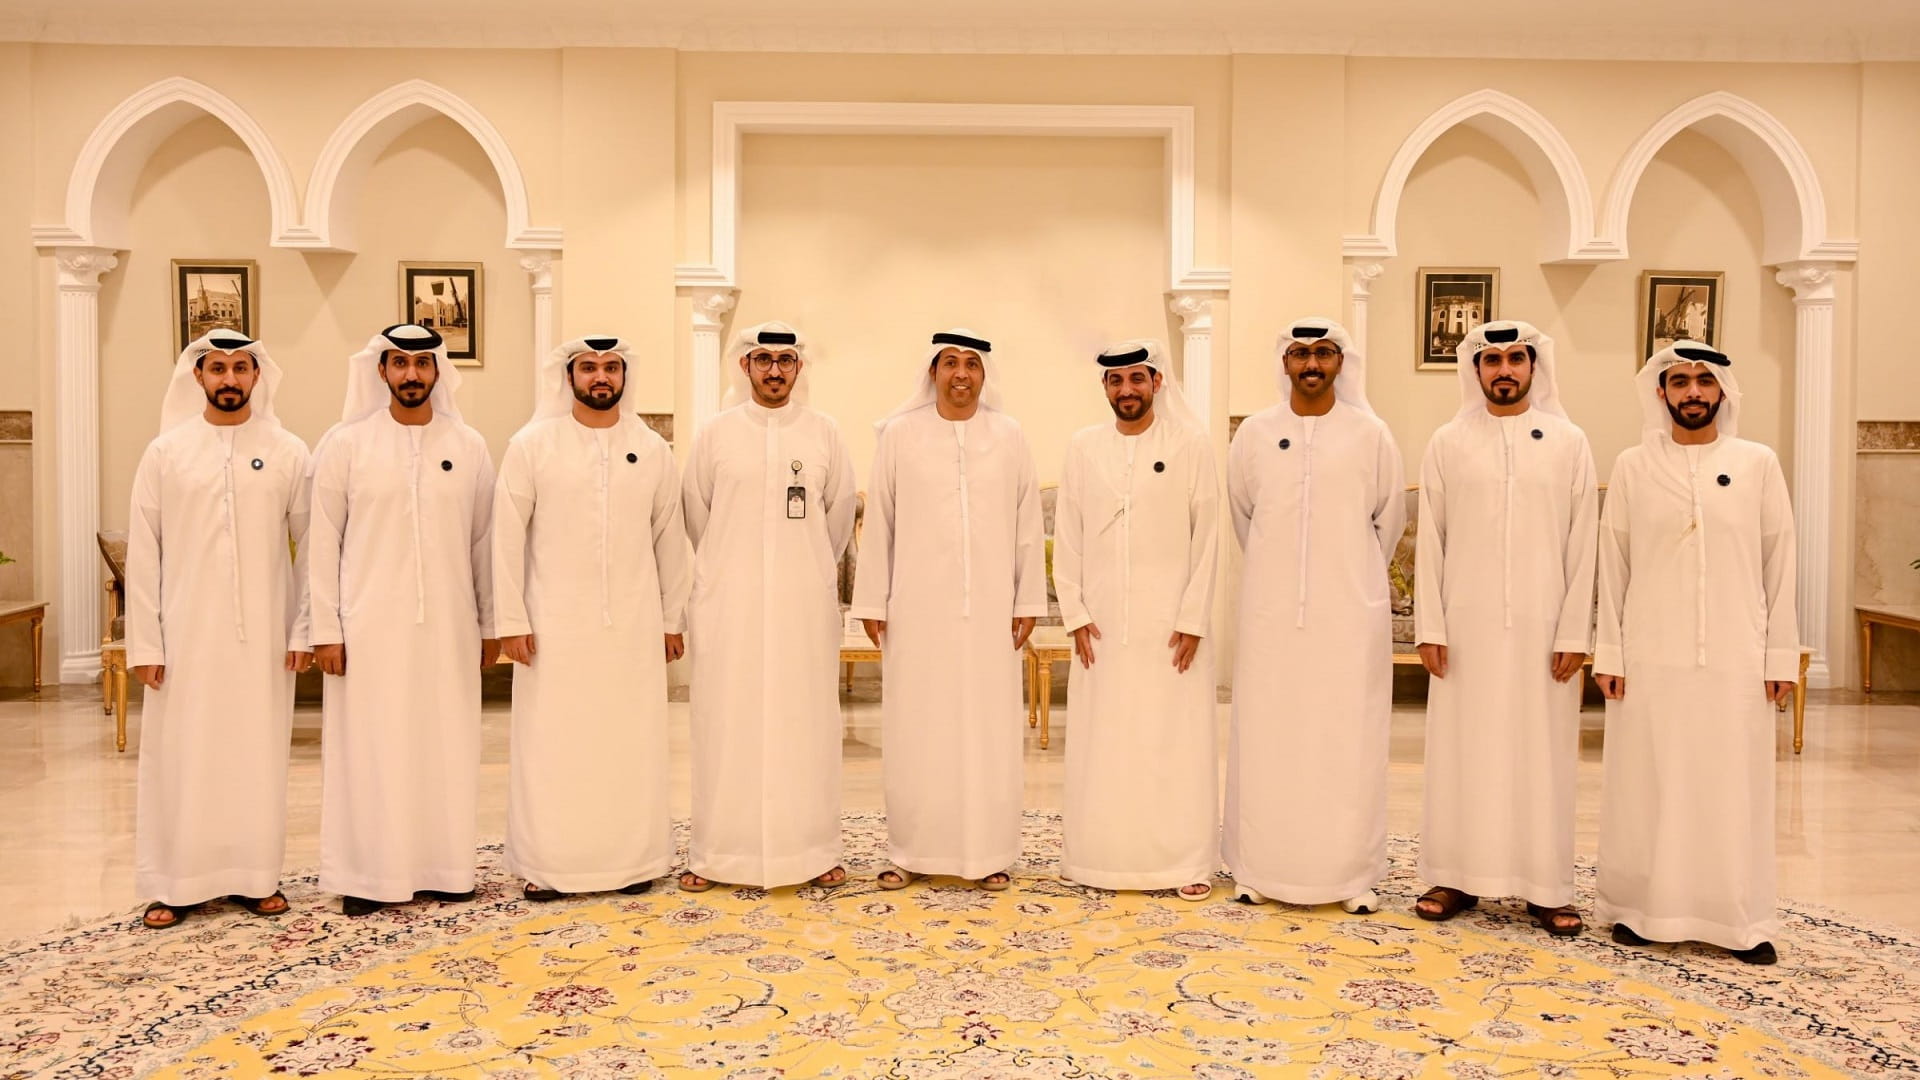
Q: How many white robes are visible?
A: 9